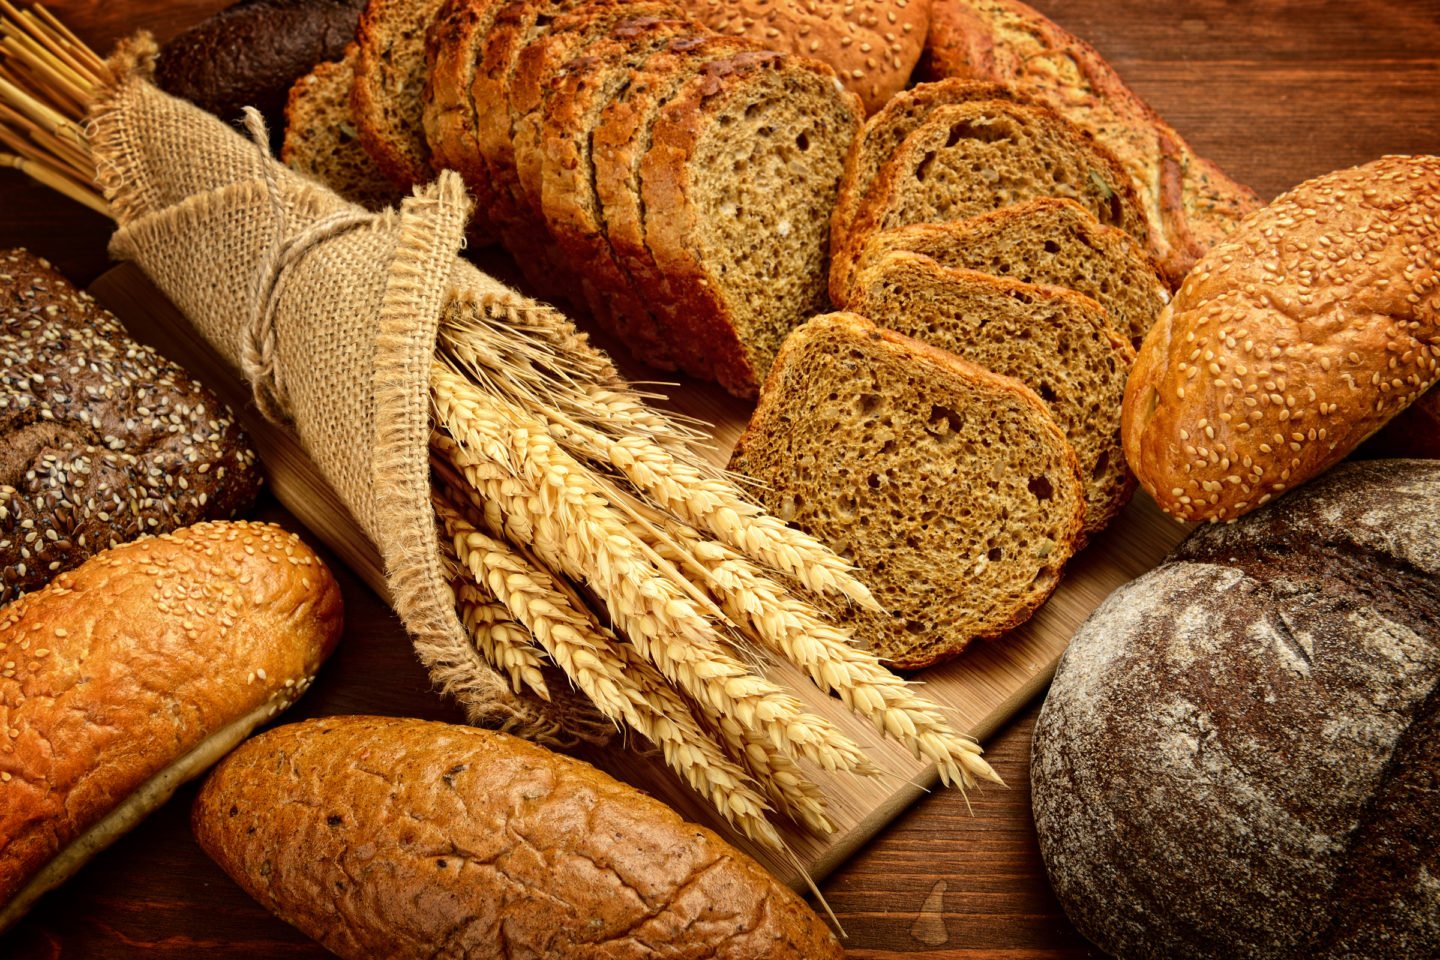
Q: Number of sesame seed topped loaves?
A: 4